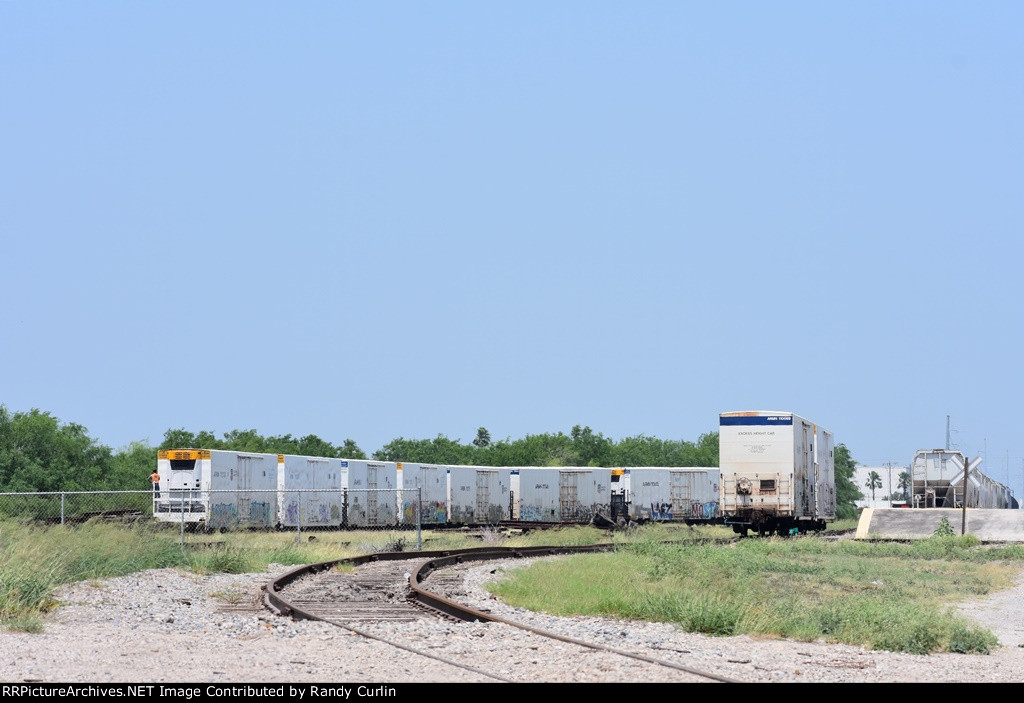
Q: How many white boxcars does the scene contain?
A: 9